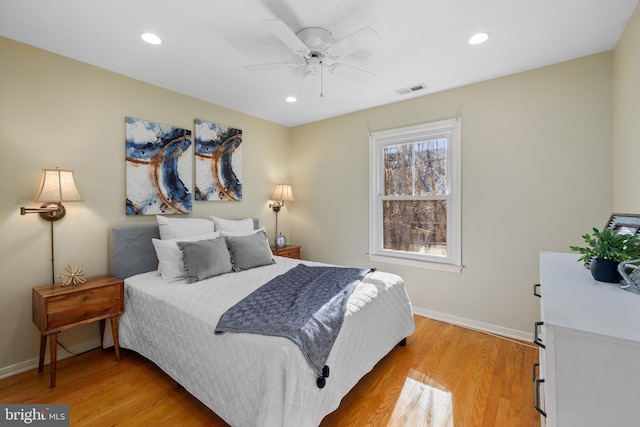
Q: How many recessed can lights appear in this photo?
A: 3